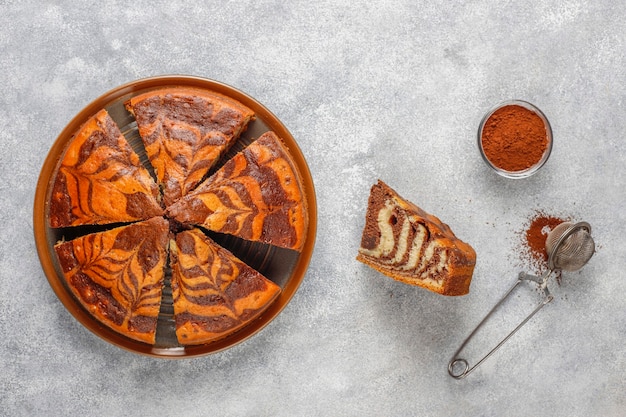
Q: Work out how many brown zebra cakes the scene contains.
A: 6